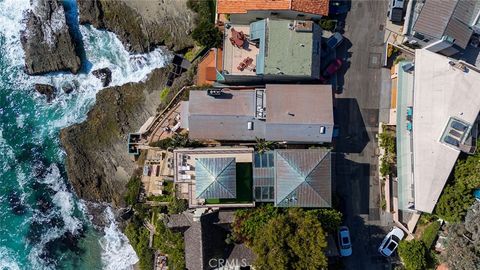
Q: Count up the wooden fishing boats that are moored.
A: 0